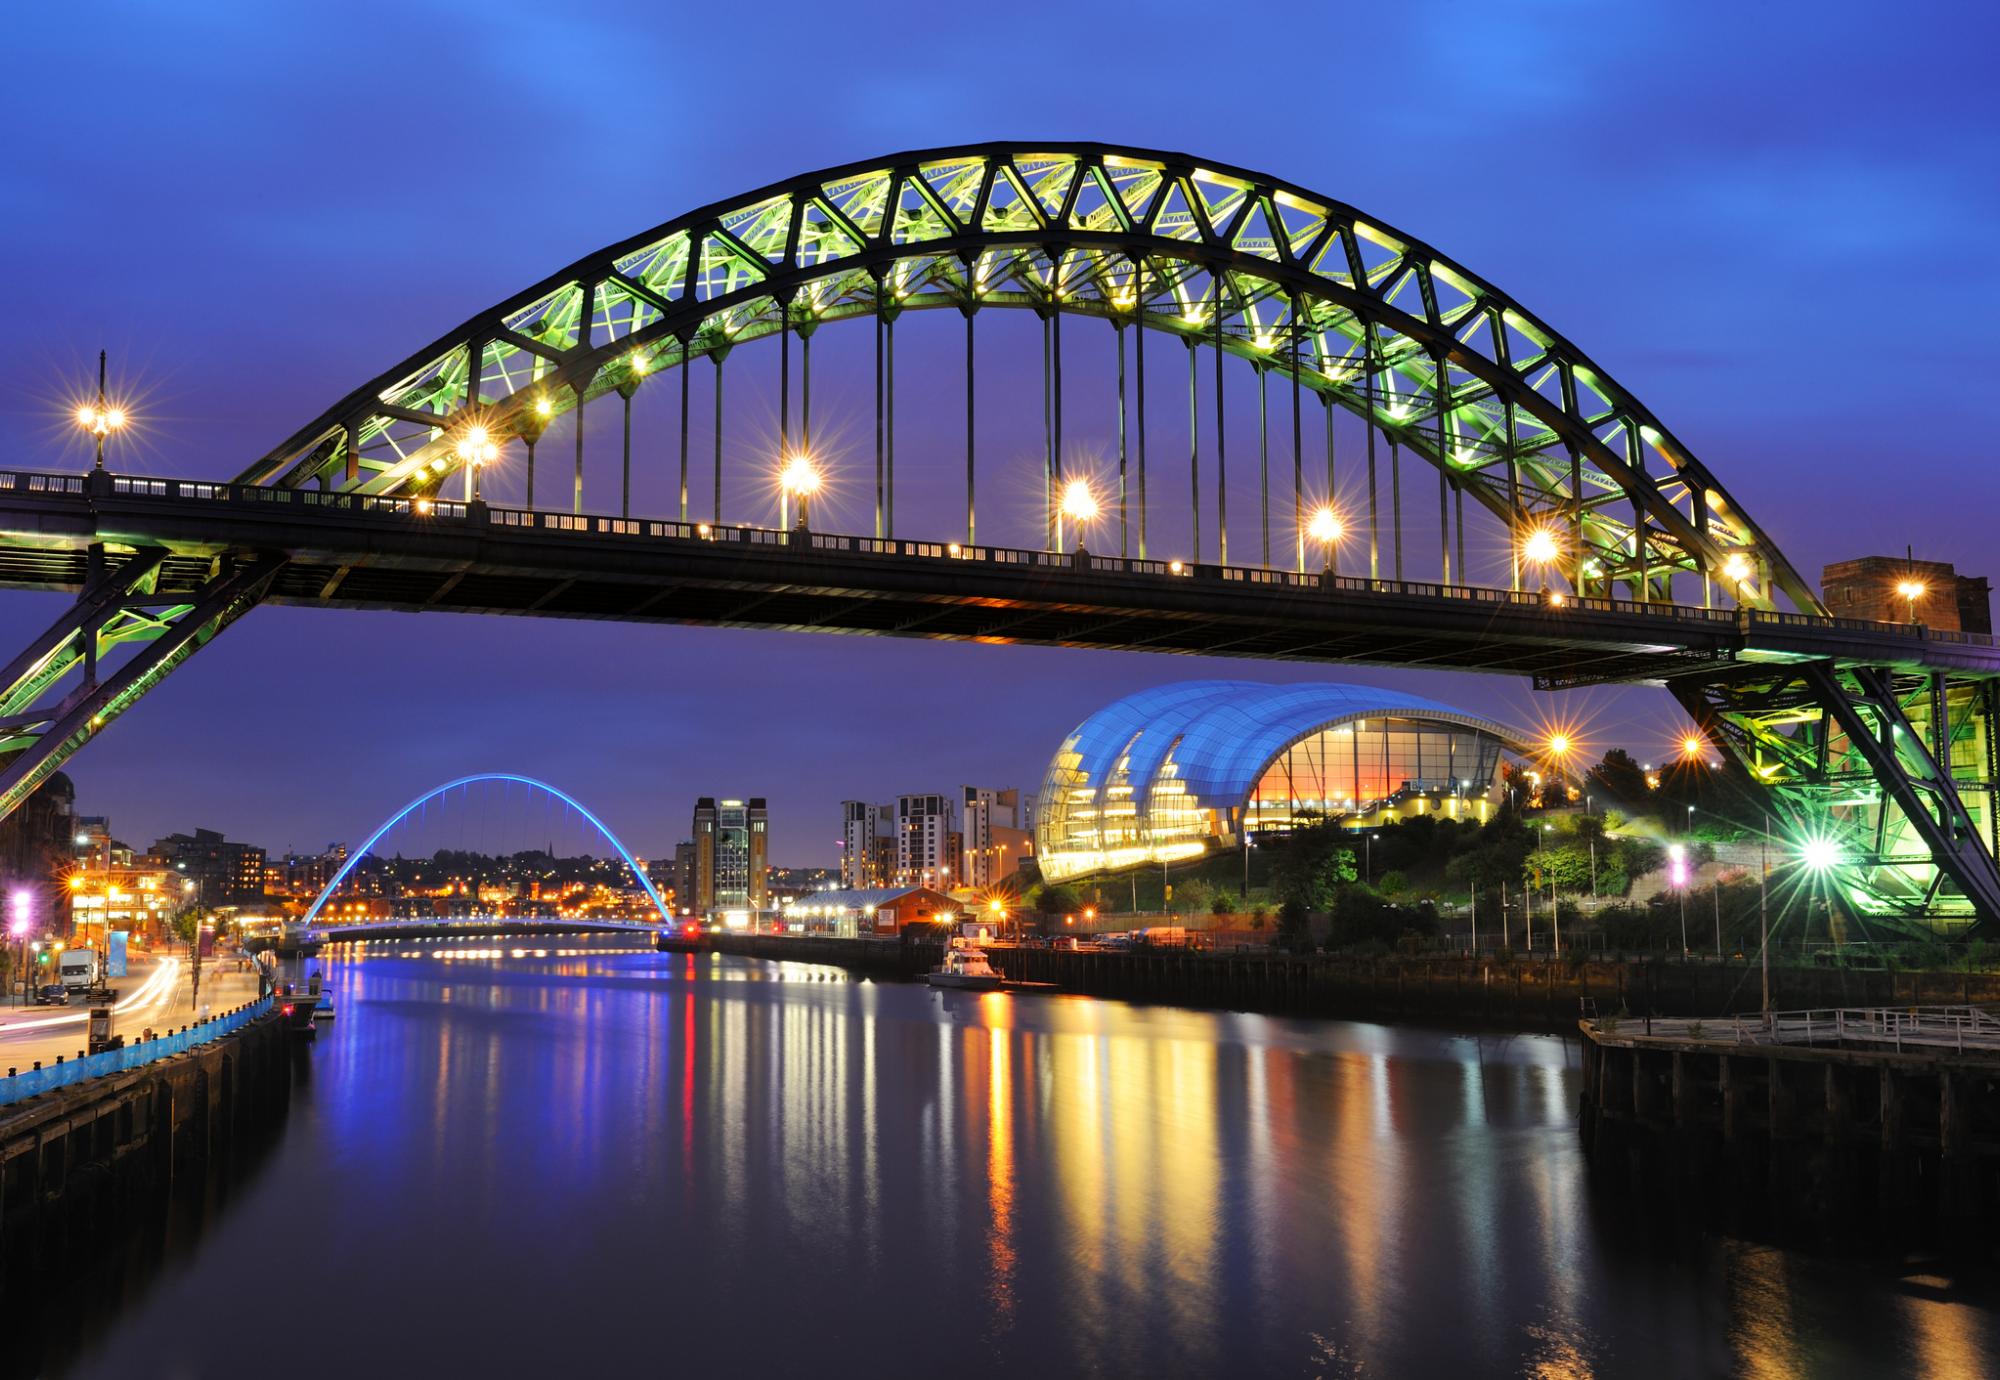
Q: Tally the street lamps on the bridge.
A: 8